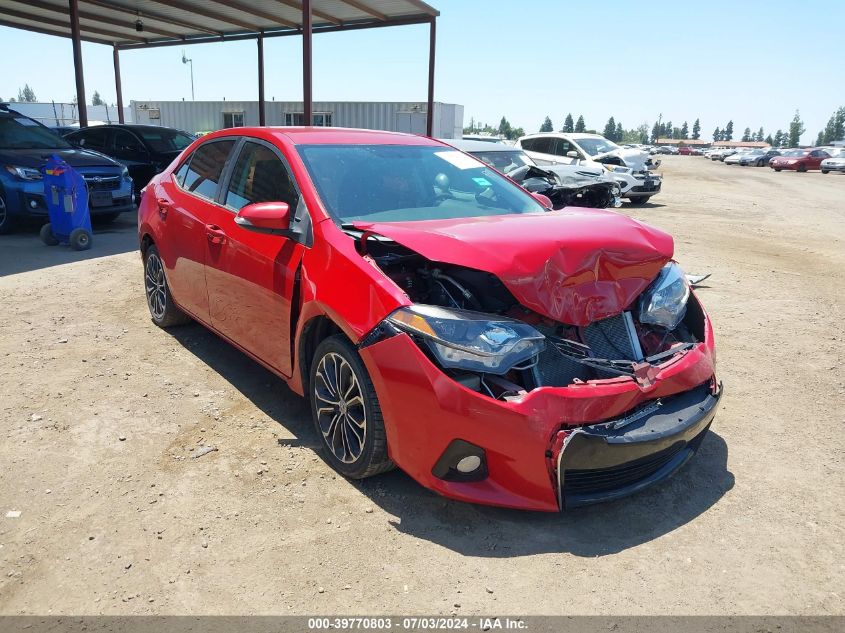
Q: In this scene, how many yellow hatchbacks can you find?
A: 0